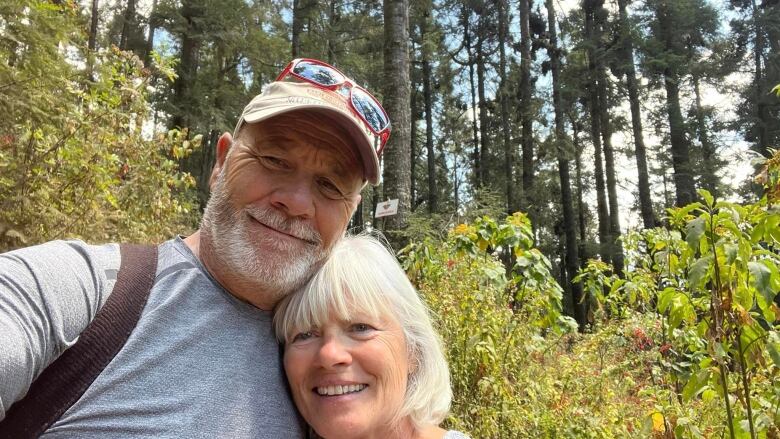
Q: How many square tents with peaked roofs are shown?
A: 0